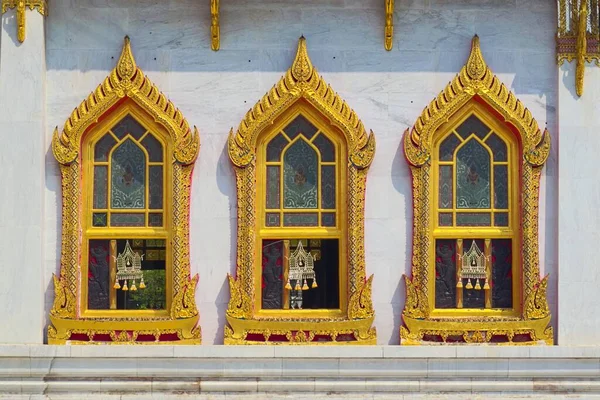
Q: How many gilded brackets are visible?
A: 4